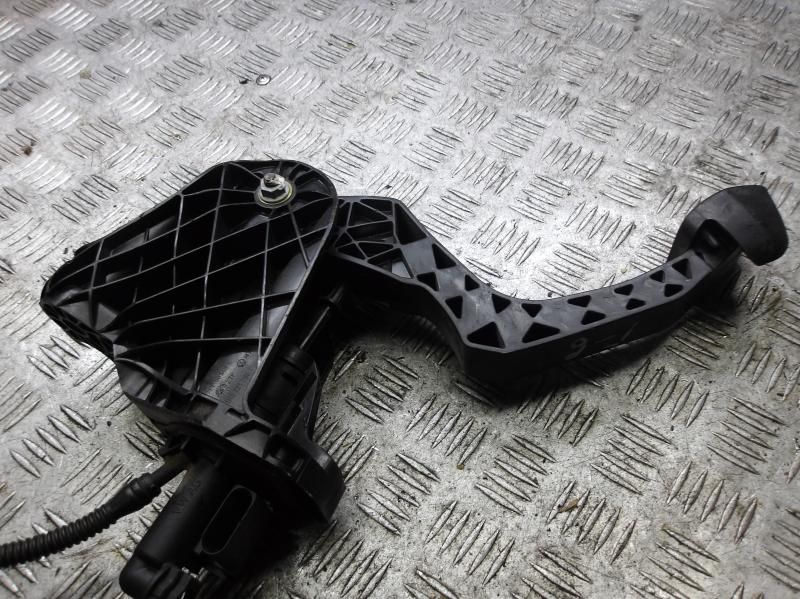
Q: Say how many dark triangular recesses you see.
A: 15